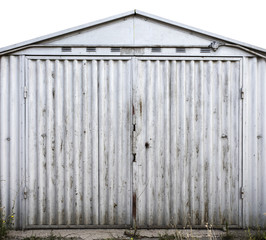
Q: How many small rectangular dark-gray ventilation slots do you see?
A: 6